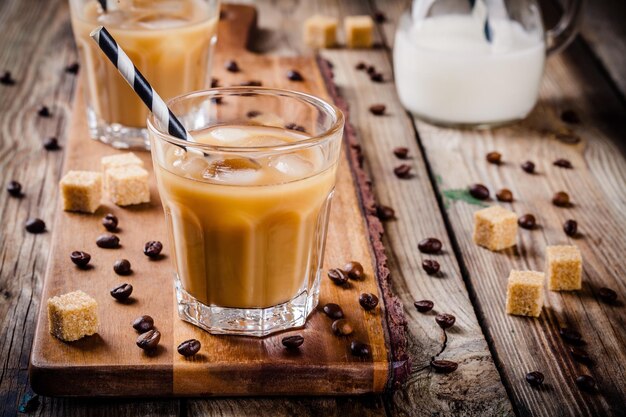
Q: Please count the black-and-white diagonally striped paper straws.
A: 2